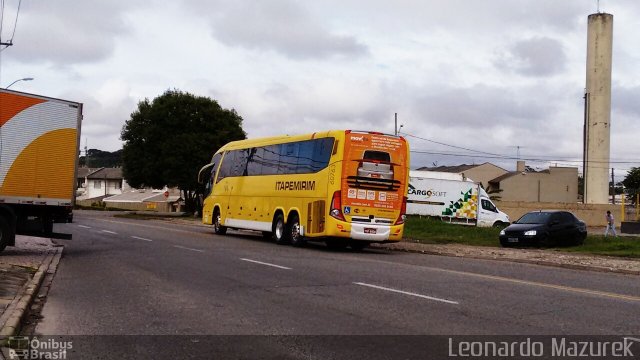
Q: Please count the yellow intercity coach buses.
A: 1